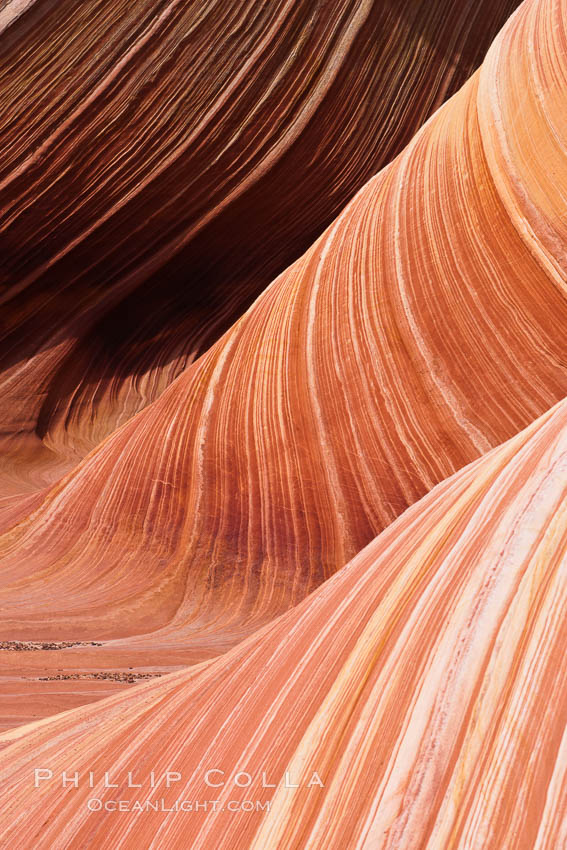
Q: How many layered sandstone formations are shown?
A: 3